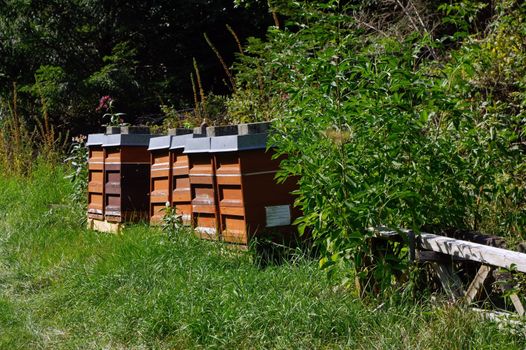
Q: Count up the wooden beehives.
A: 6